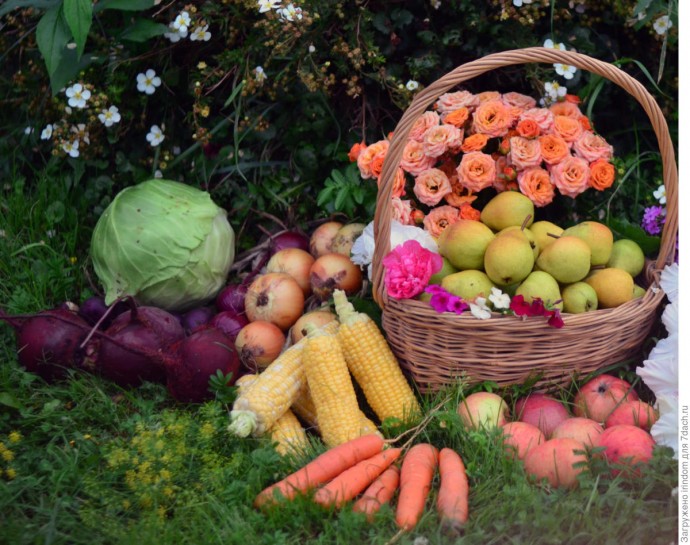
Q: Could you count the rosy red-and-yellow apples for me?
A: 8